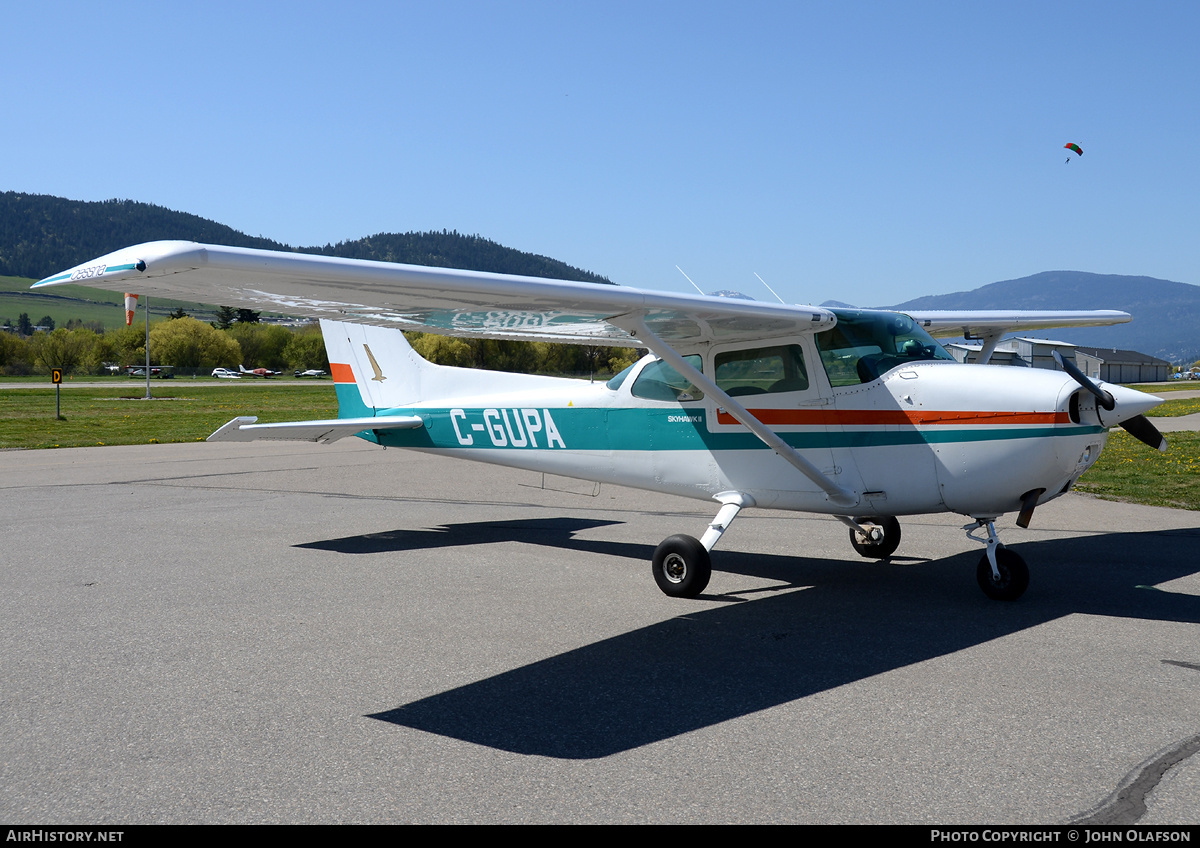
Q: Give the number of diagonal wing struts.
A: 2